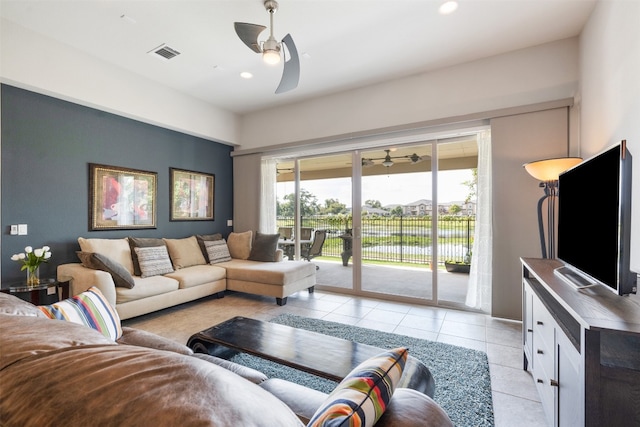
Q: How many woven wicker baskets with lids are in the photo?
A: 0